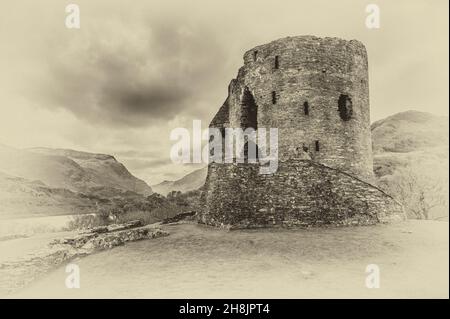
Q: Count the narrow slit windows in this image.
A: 5